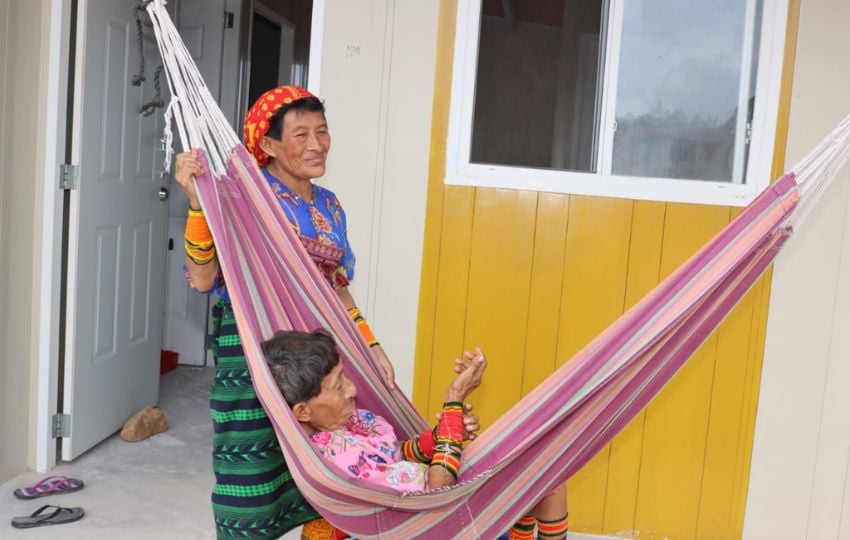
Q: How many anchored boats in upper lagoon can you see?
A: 0